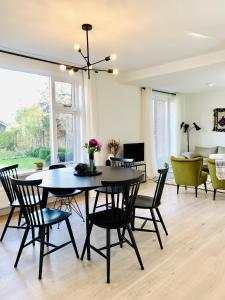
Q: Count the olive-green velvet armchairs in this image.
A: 2